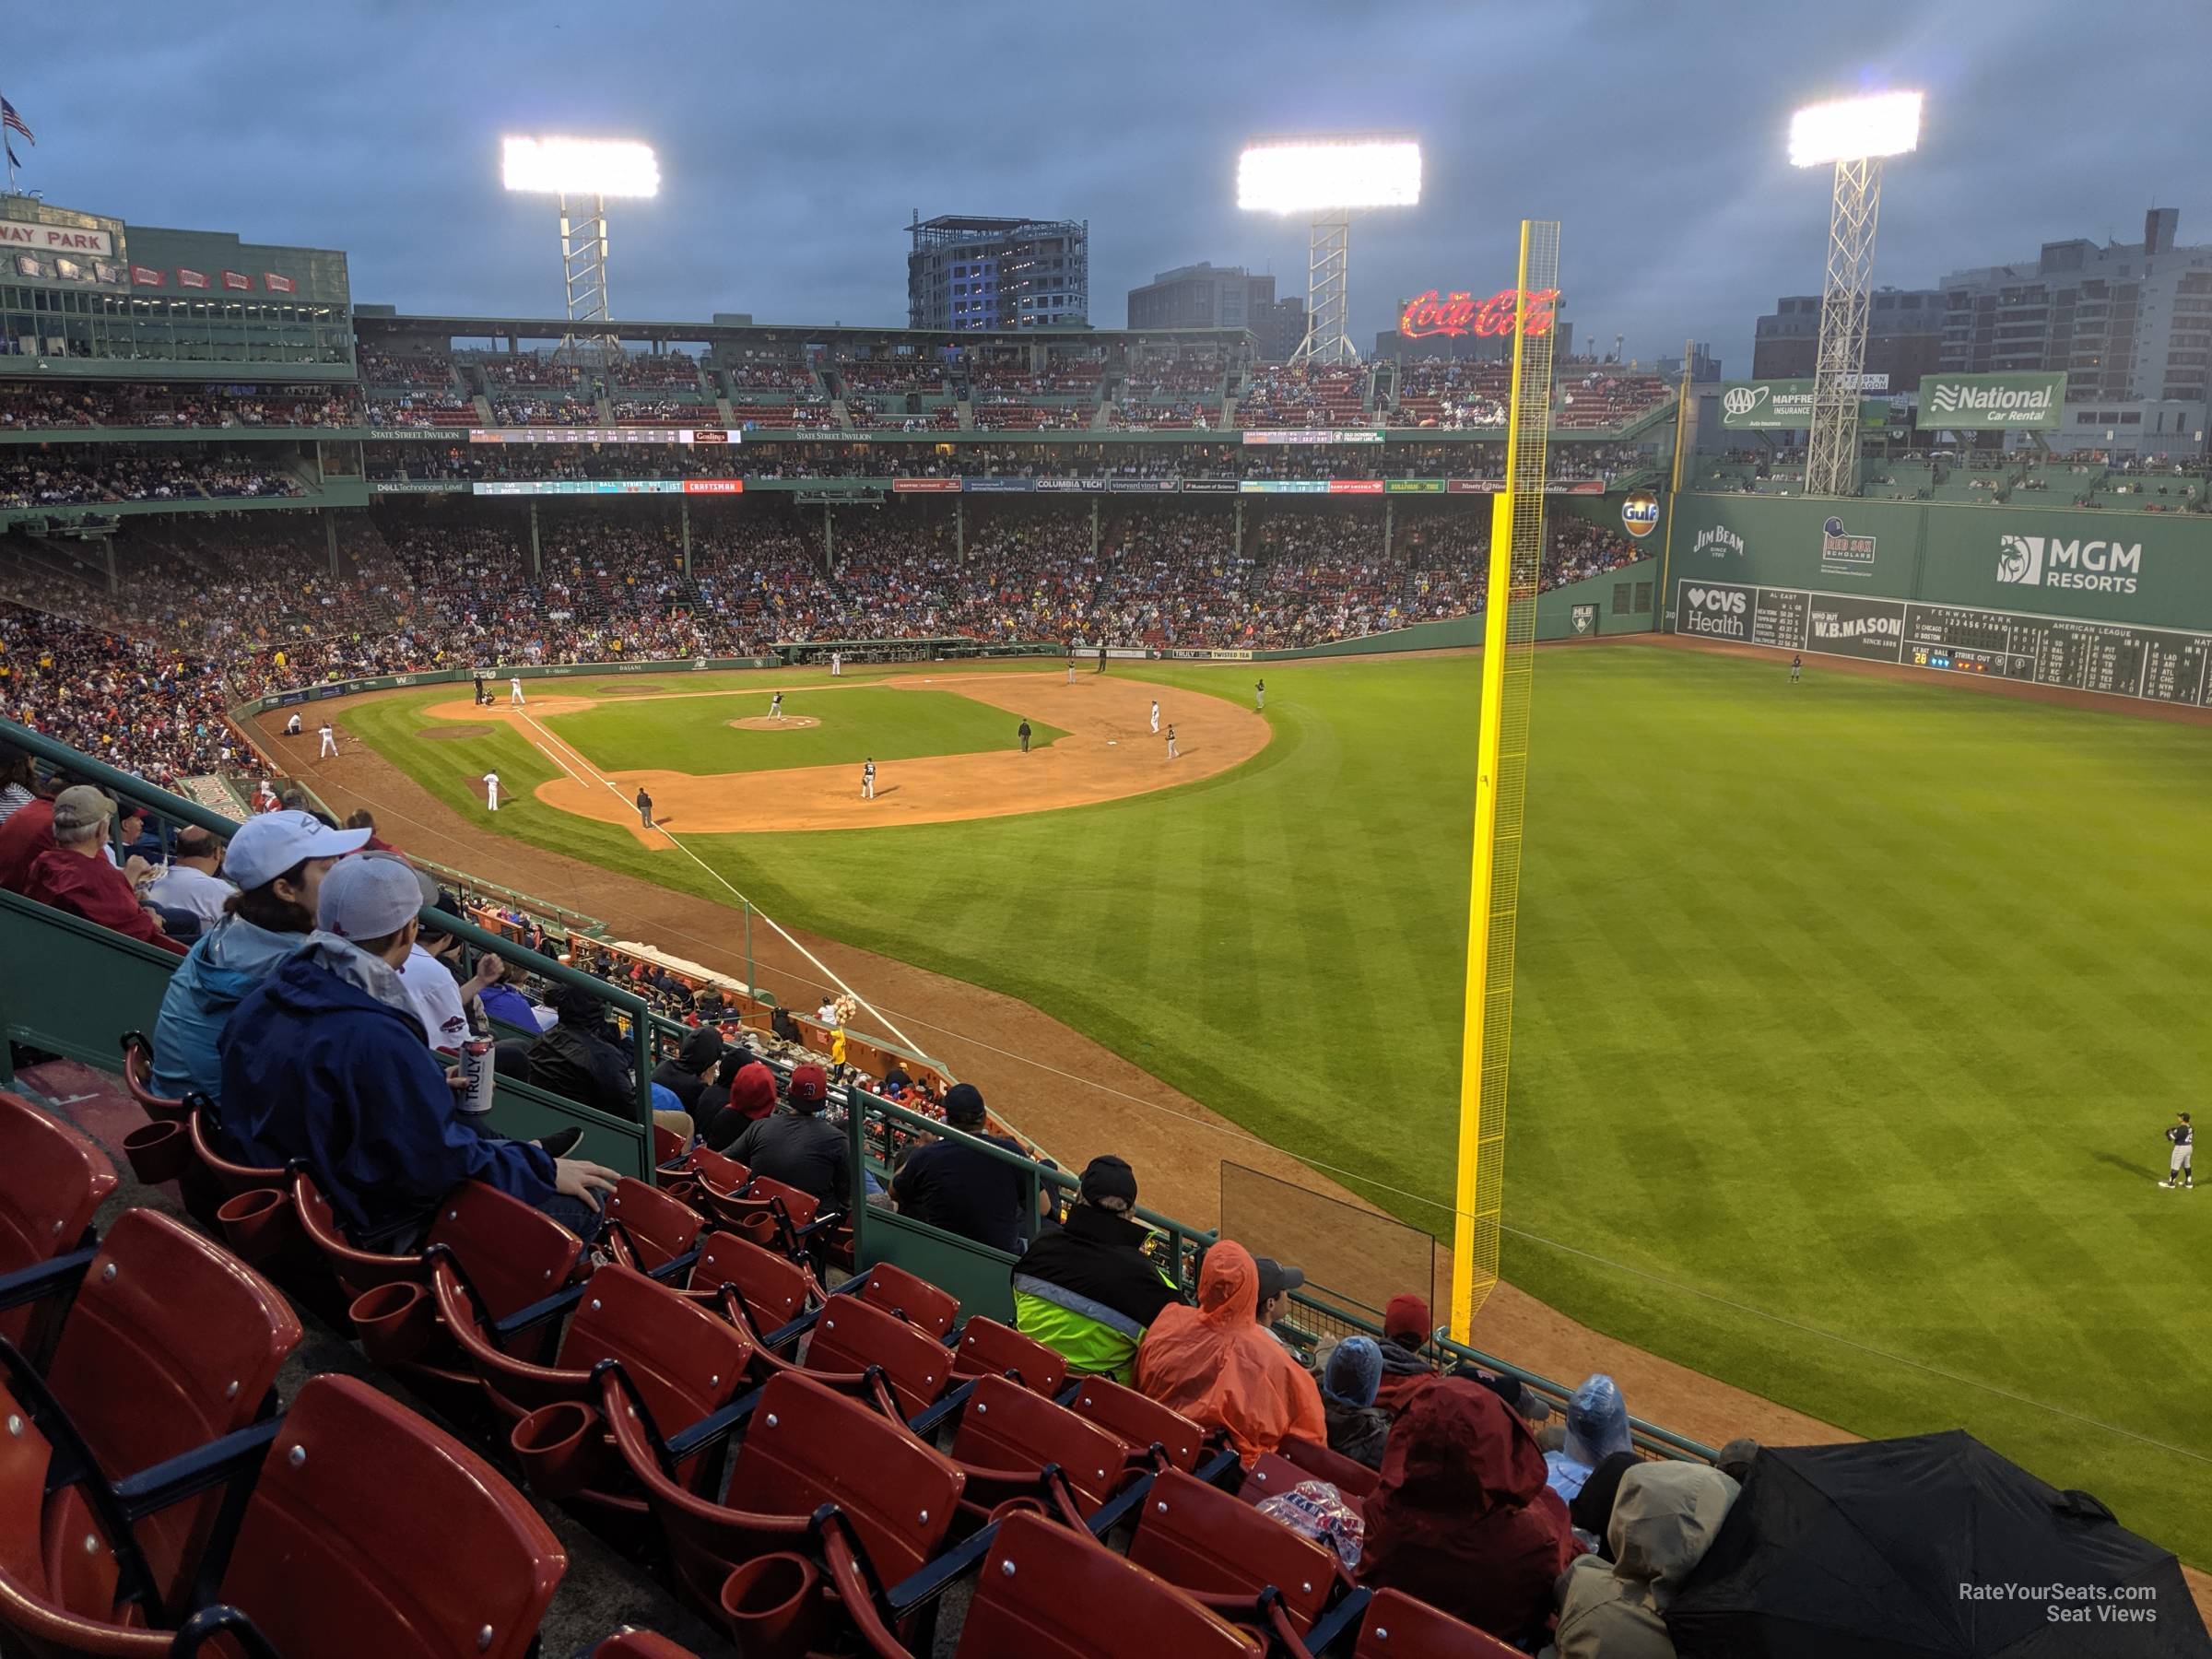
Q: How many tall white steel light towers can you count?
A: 3